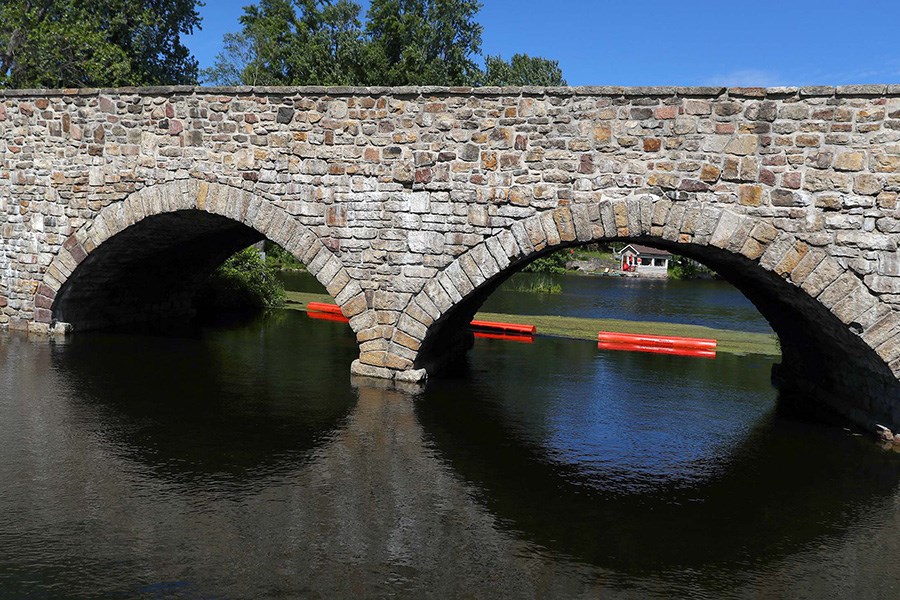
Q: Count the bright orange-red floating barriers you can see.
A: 3